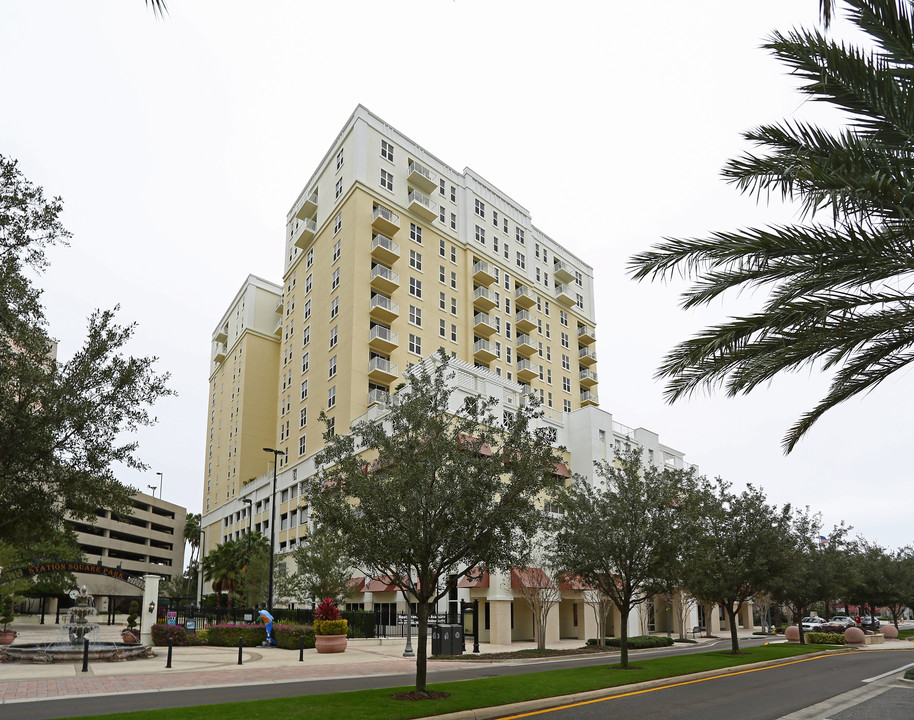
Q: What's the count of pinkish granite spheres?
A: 3